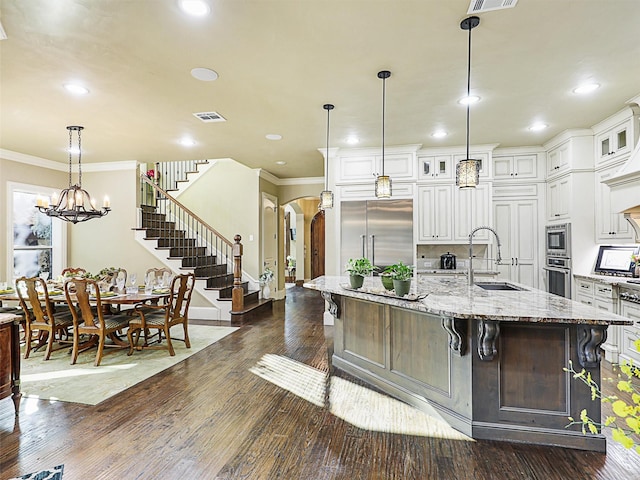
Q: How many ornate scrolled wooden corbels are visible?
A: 4